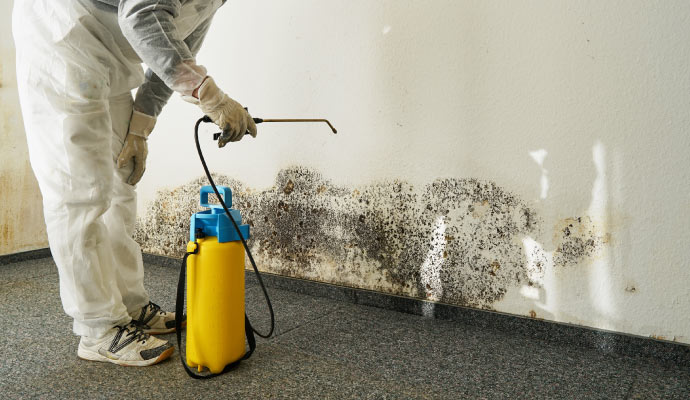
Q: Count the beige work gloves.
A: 2